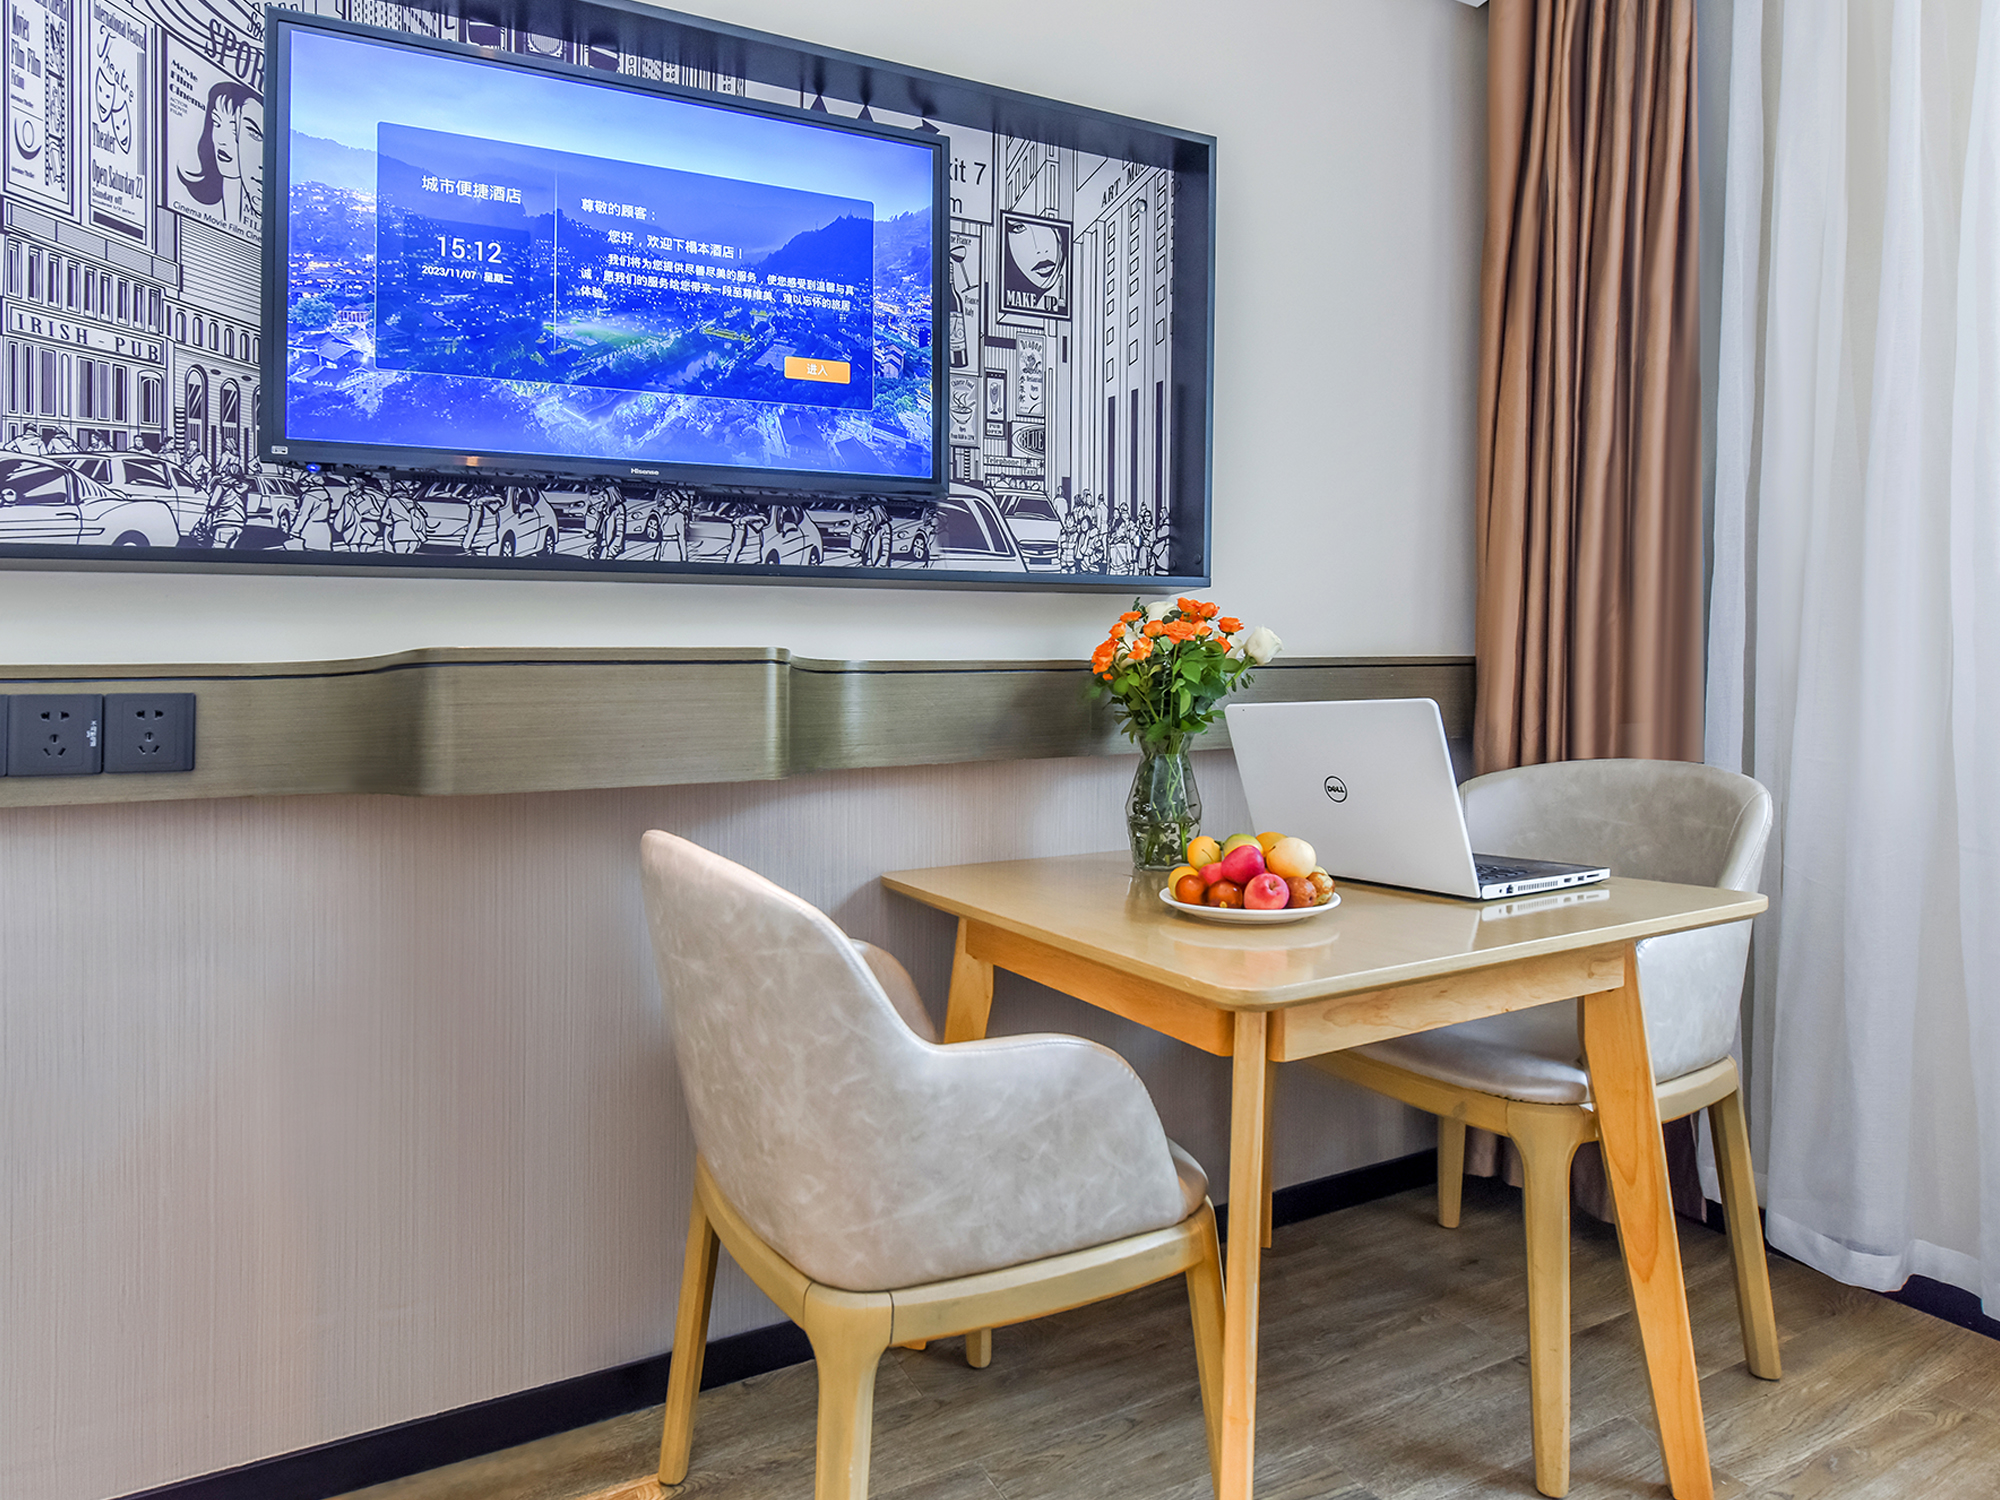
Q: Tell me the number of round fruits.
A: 13